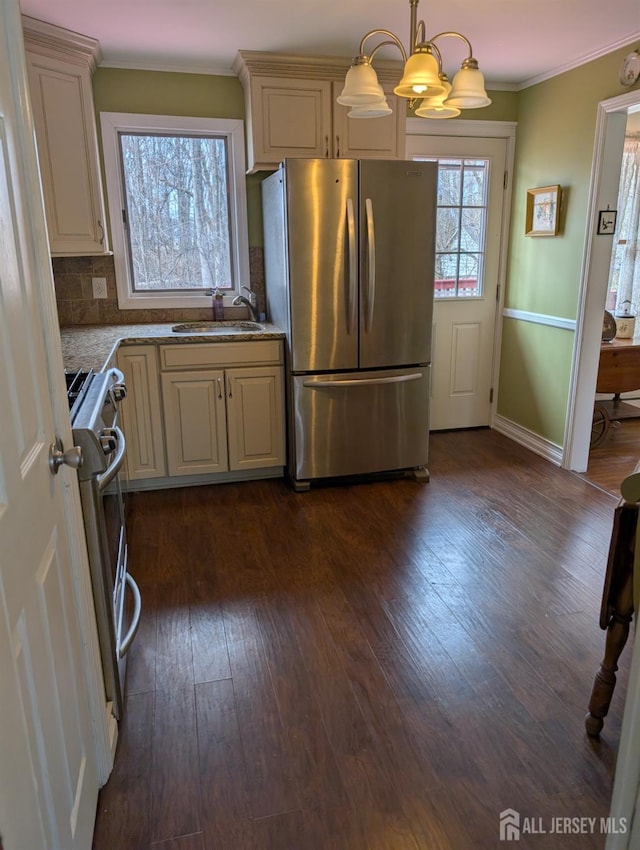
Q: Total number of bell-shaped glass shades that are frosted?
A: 5